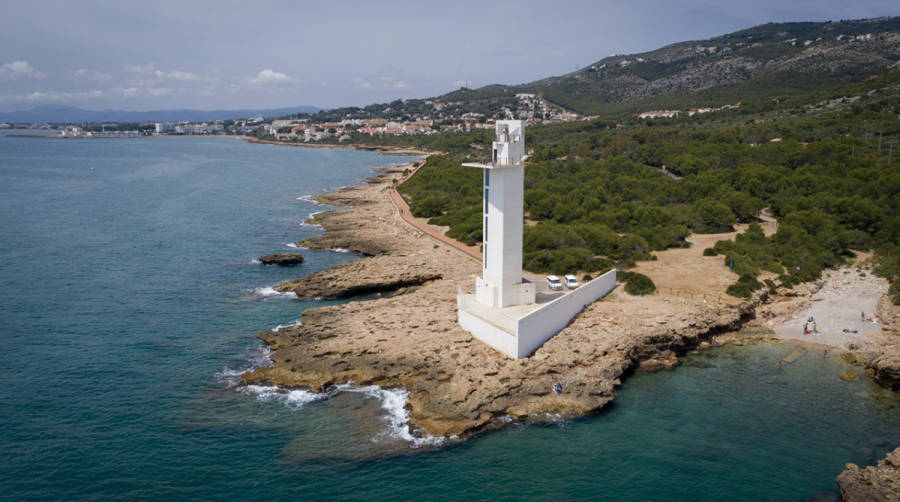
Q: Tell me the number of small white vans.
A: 2